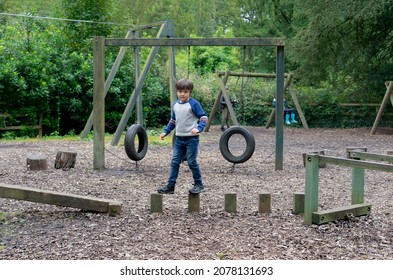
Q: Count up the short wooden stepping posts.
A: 5